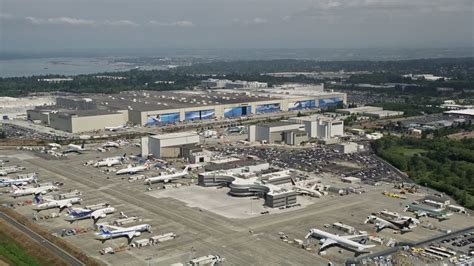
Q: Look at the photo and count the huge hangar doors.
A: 6